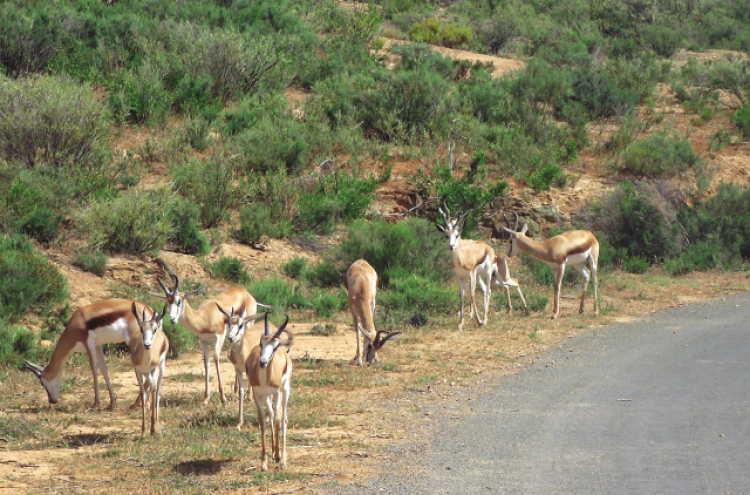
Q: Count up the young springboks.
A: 2